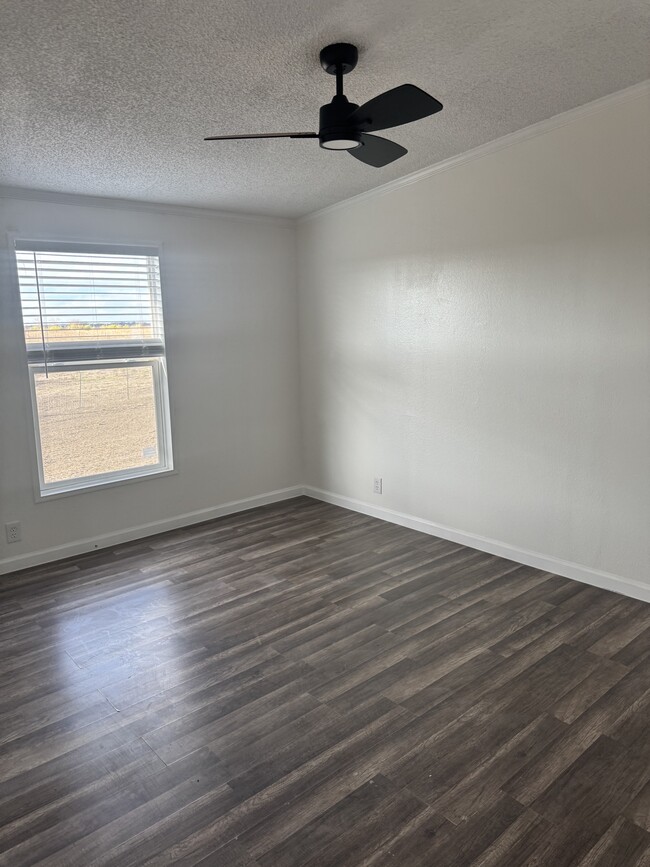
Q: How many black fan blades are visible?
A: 3